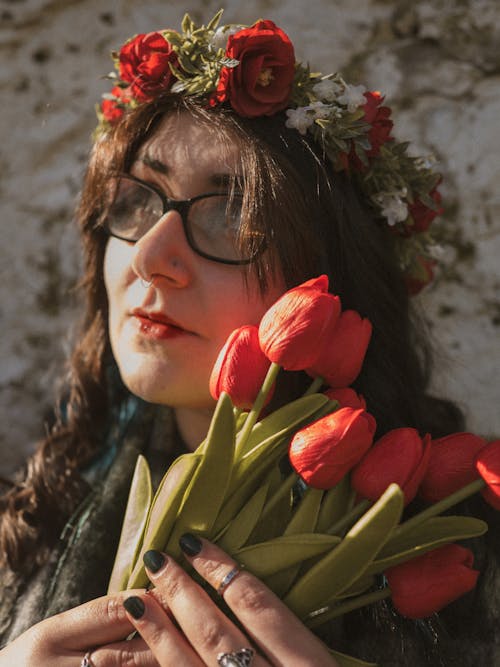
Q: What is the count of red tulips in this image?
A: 9